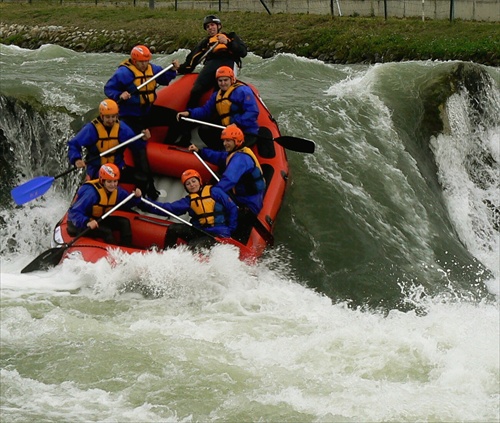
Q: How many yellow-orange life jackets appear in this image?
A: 7